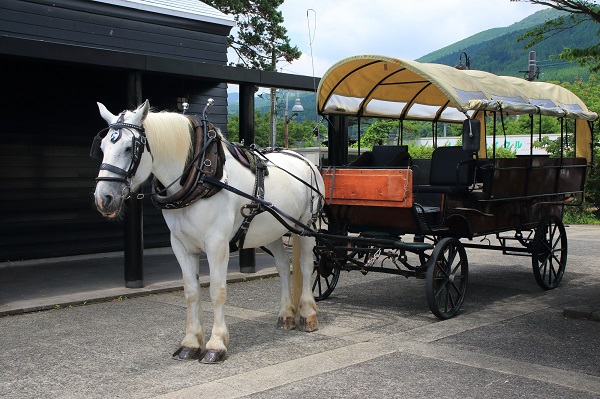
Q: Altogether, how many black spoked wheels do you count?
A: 3